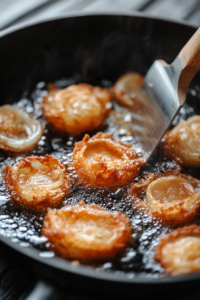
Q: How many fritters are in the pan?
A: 9